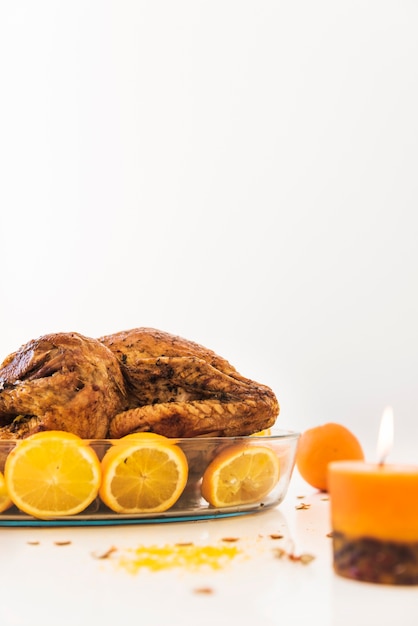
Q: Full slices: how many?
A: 3